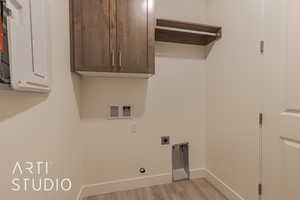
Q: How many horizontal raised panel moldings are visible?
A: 2